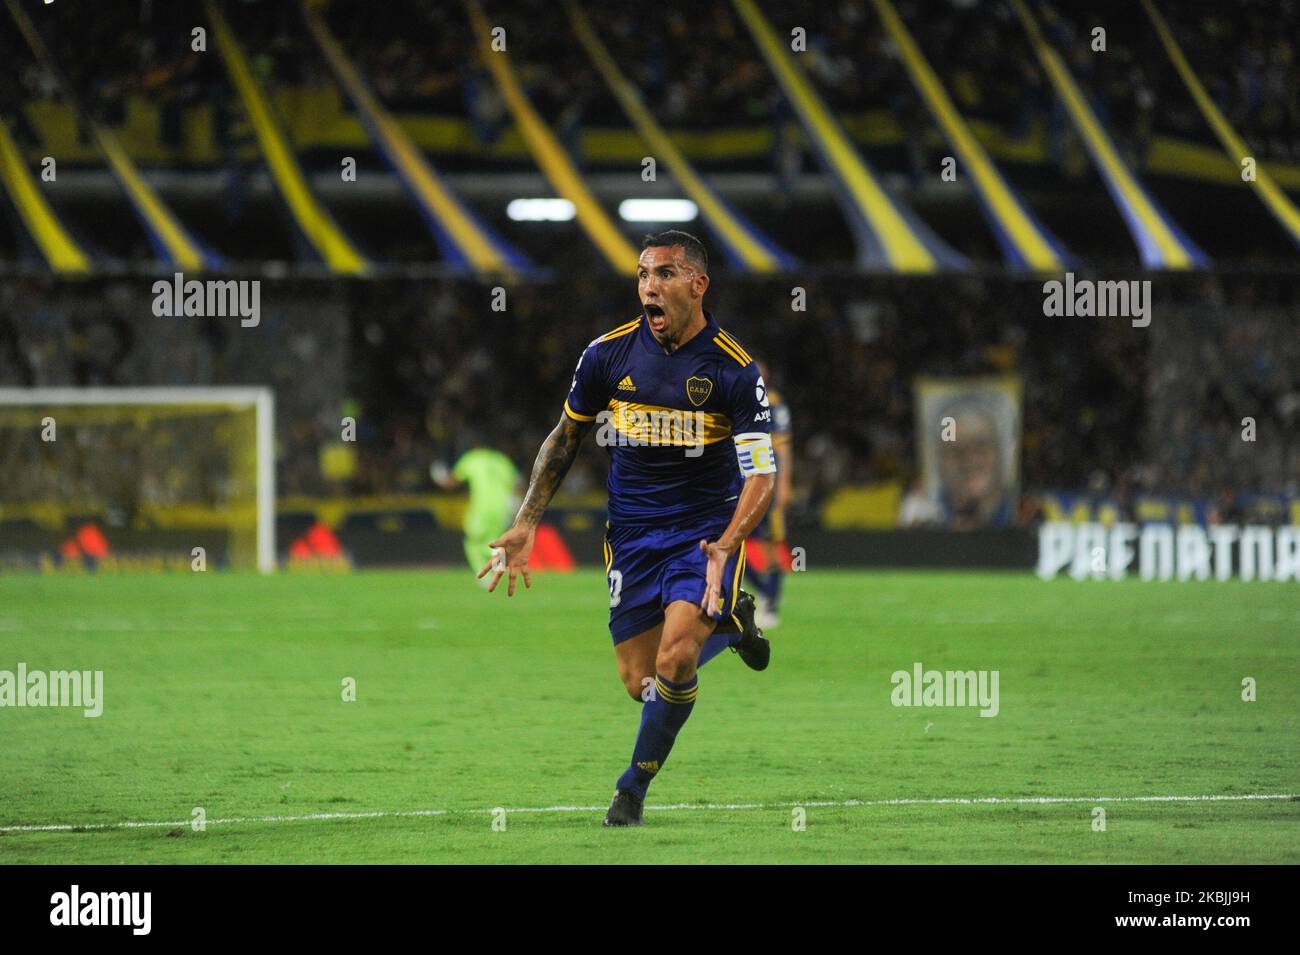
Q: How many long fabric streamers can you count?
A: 10